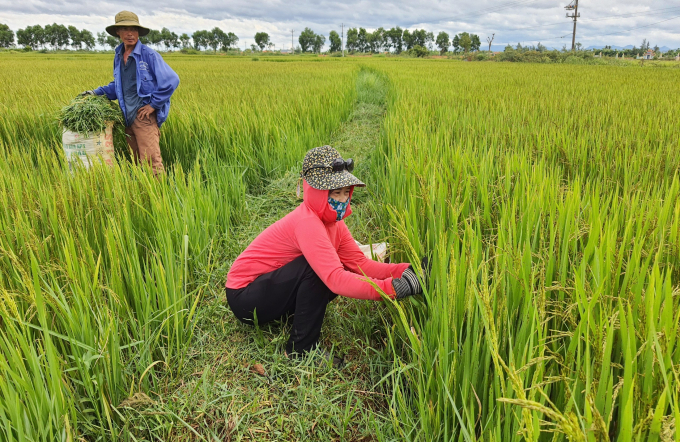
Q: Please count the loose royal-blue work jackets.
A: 1